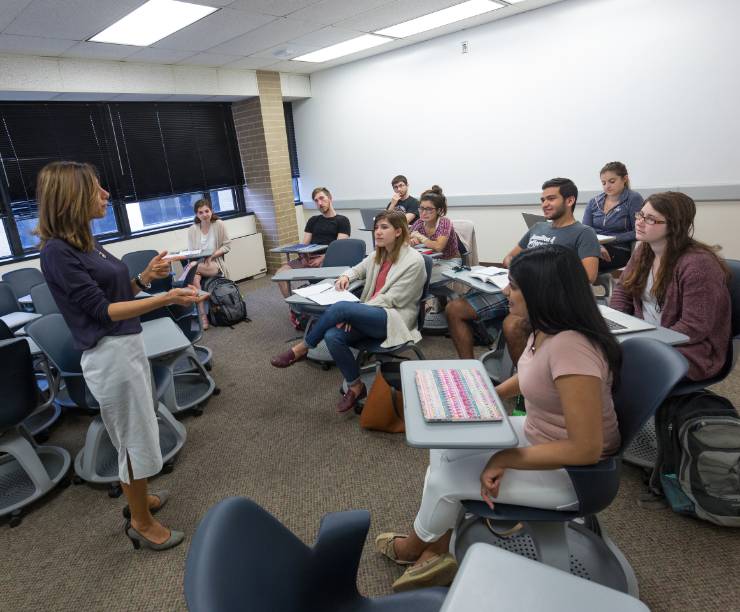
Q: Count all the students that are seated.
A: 9